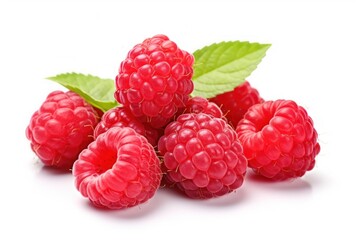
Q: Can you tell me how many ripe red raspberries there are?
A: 8